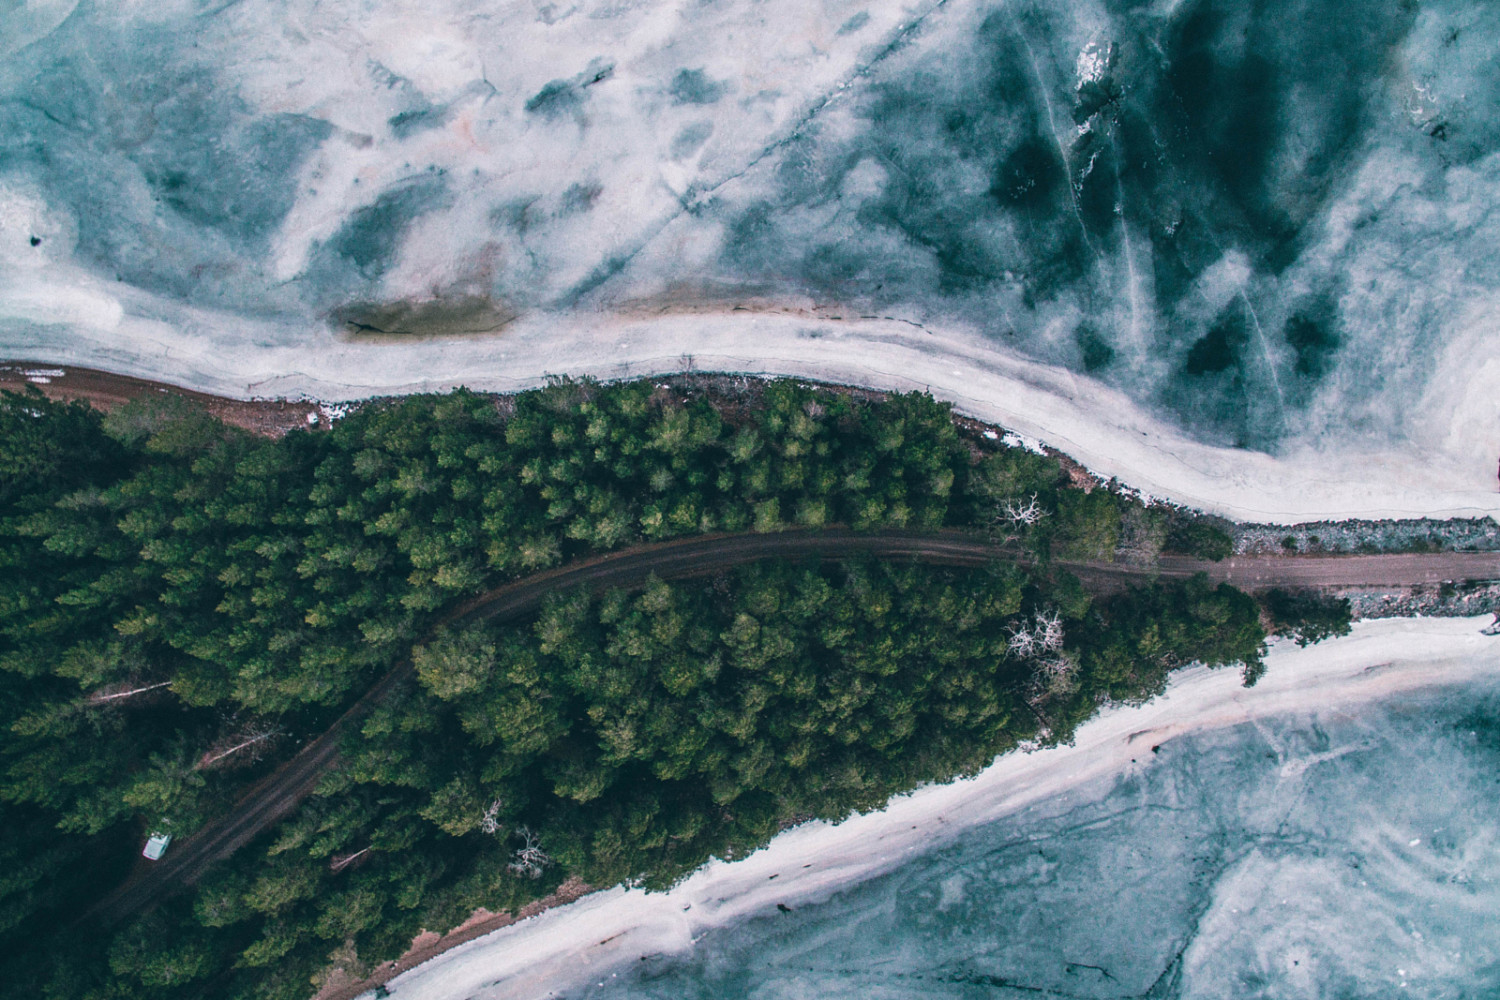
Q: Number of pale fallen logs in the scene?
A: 3